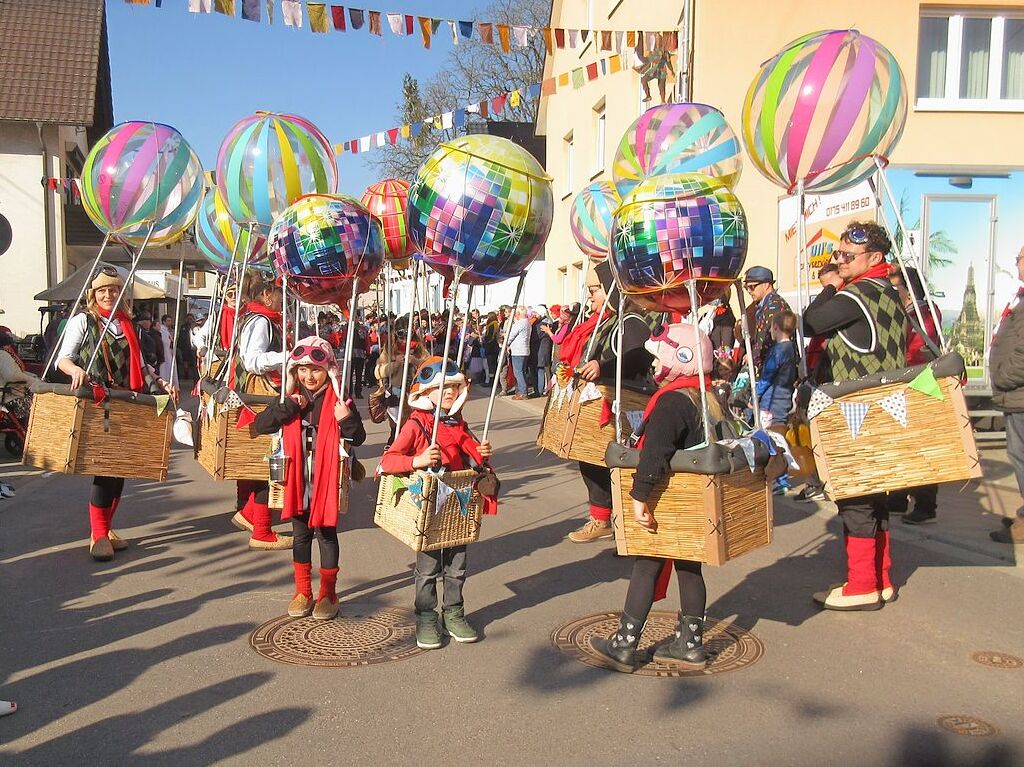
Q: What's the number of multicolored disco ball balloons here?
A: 3